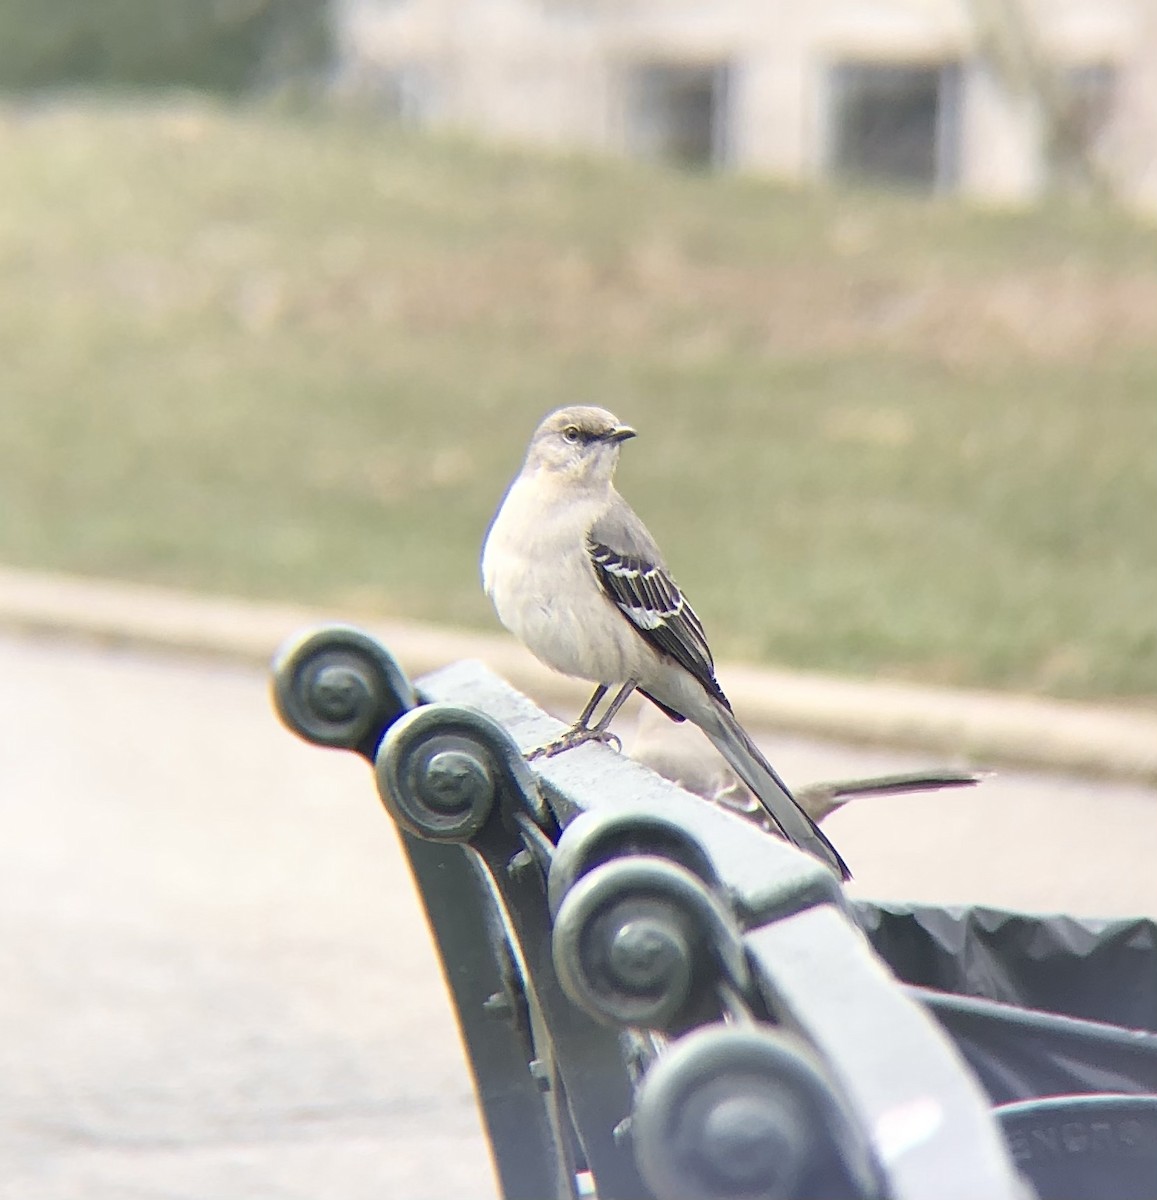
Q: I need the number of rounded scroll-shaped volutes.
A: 5